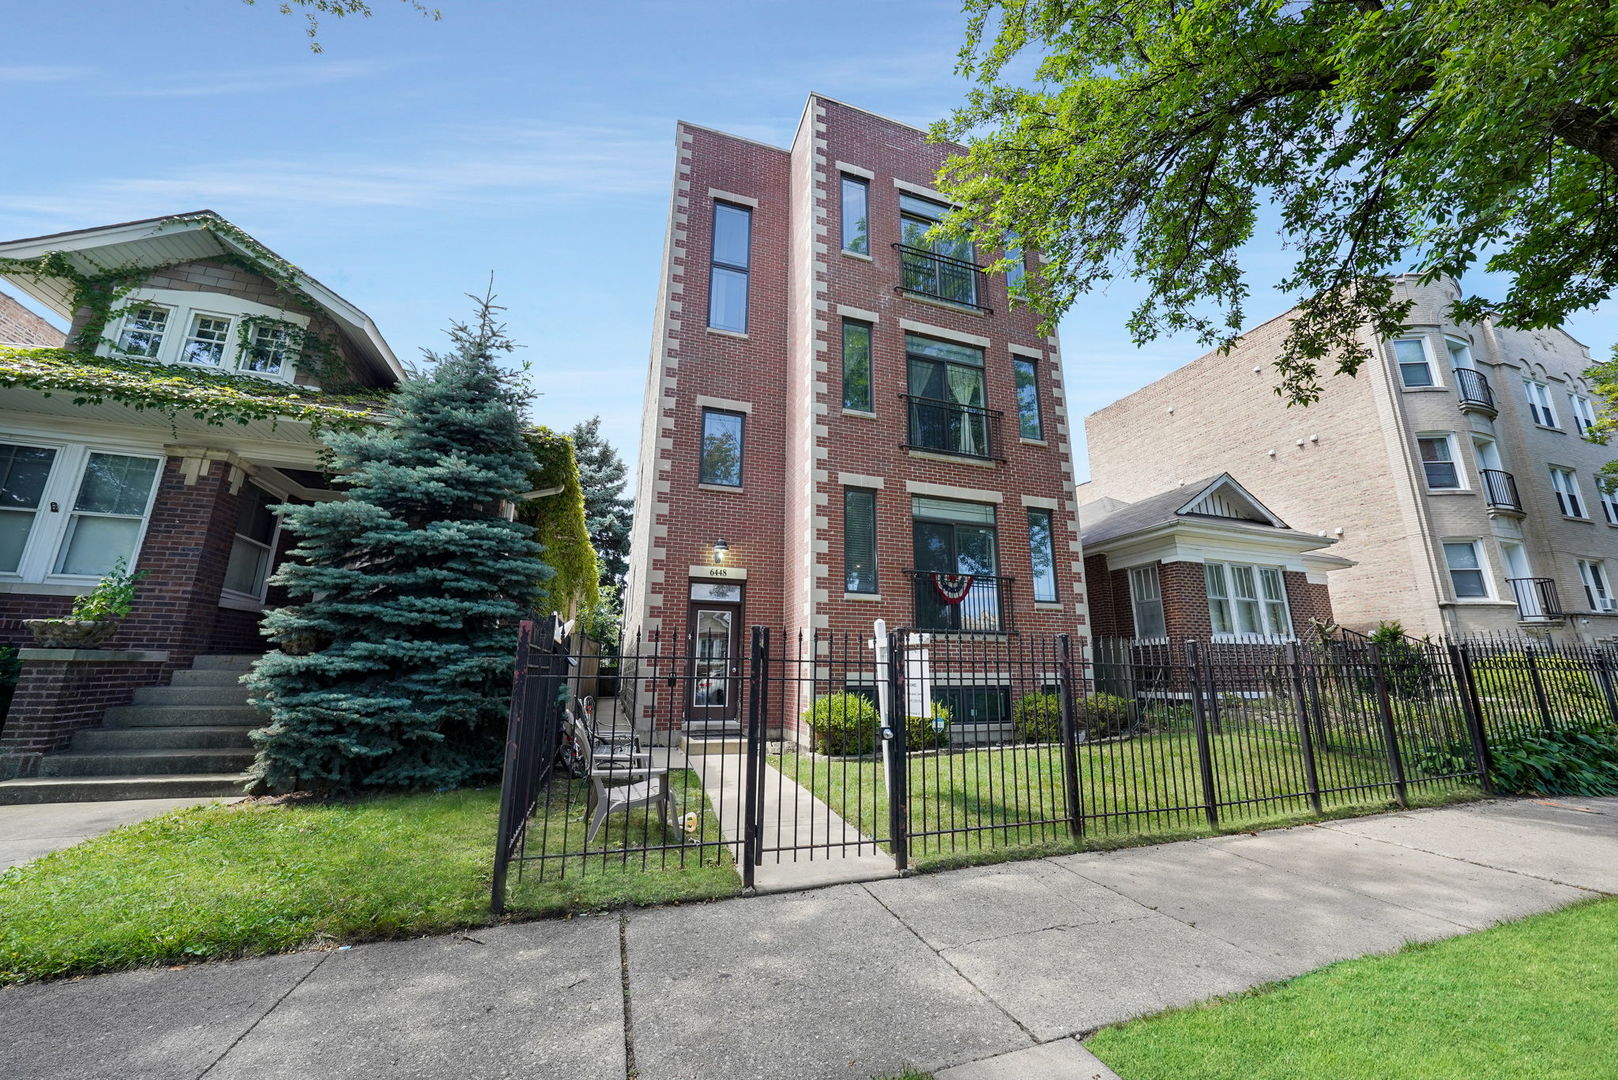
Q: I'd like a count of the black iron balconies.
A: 6